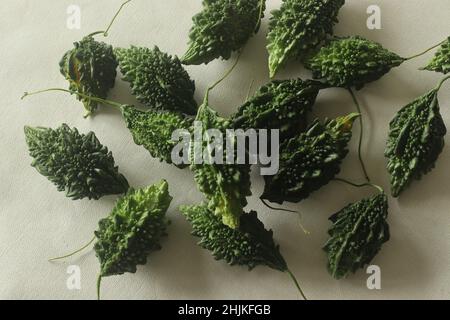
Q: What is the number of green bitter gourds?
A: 15